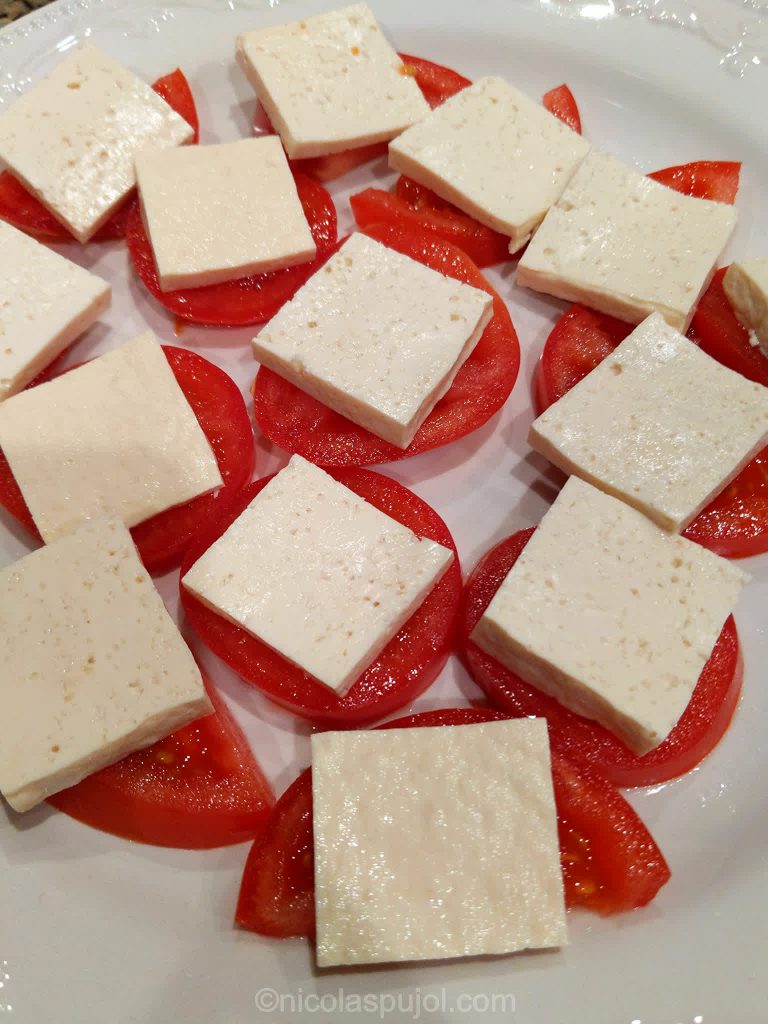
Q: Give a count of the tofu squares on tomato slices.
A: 14